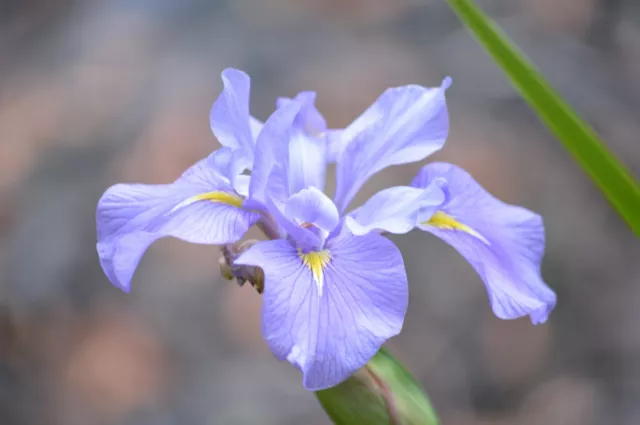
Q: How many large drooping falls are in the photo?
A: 3